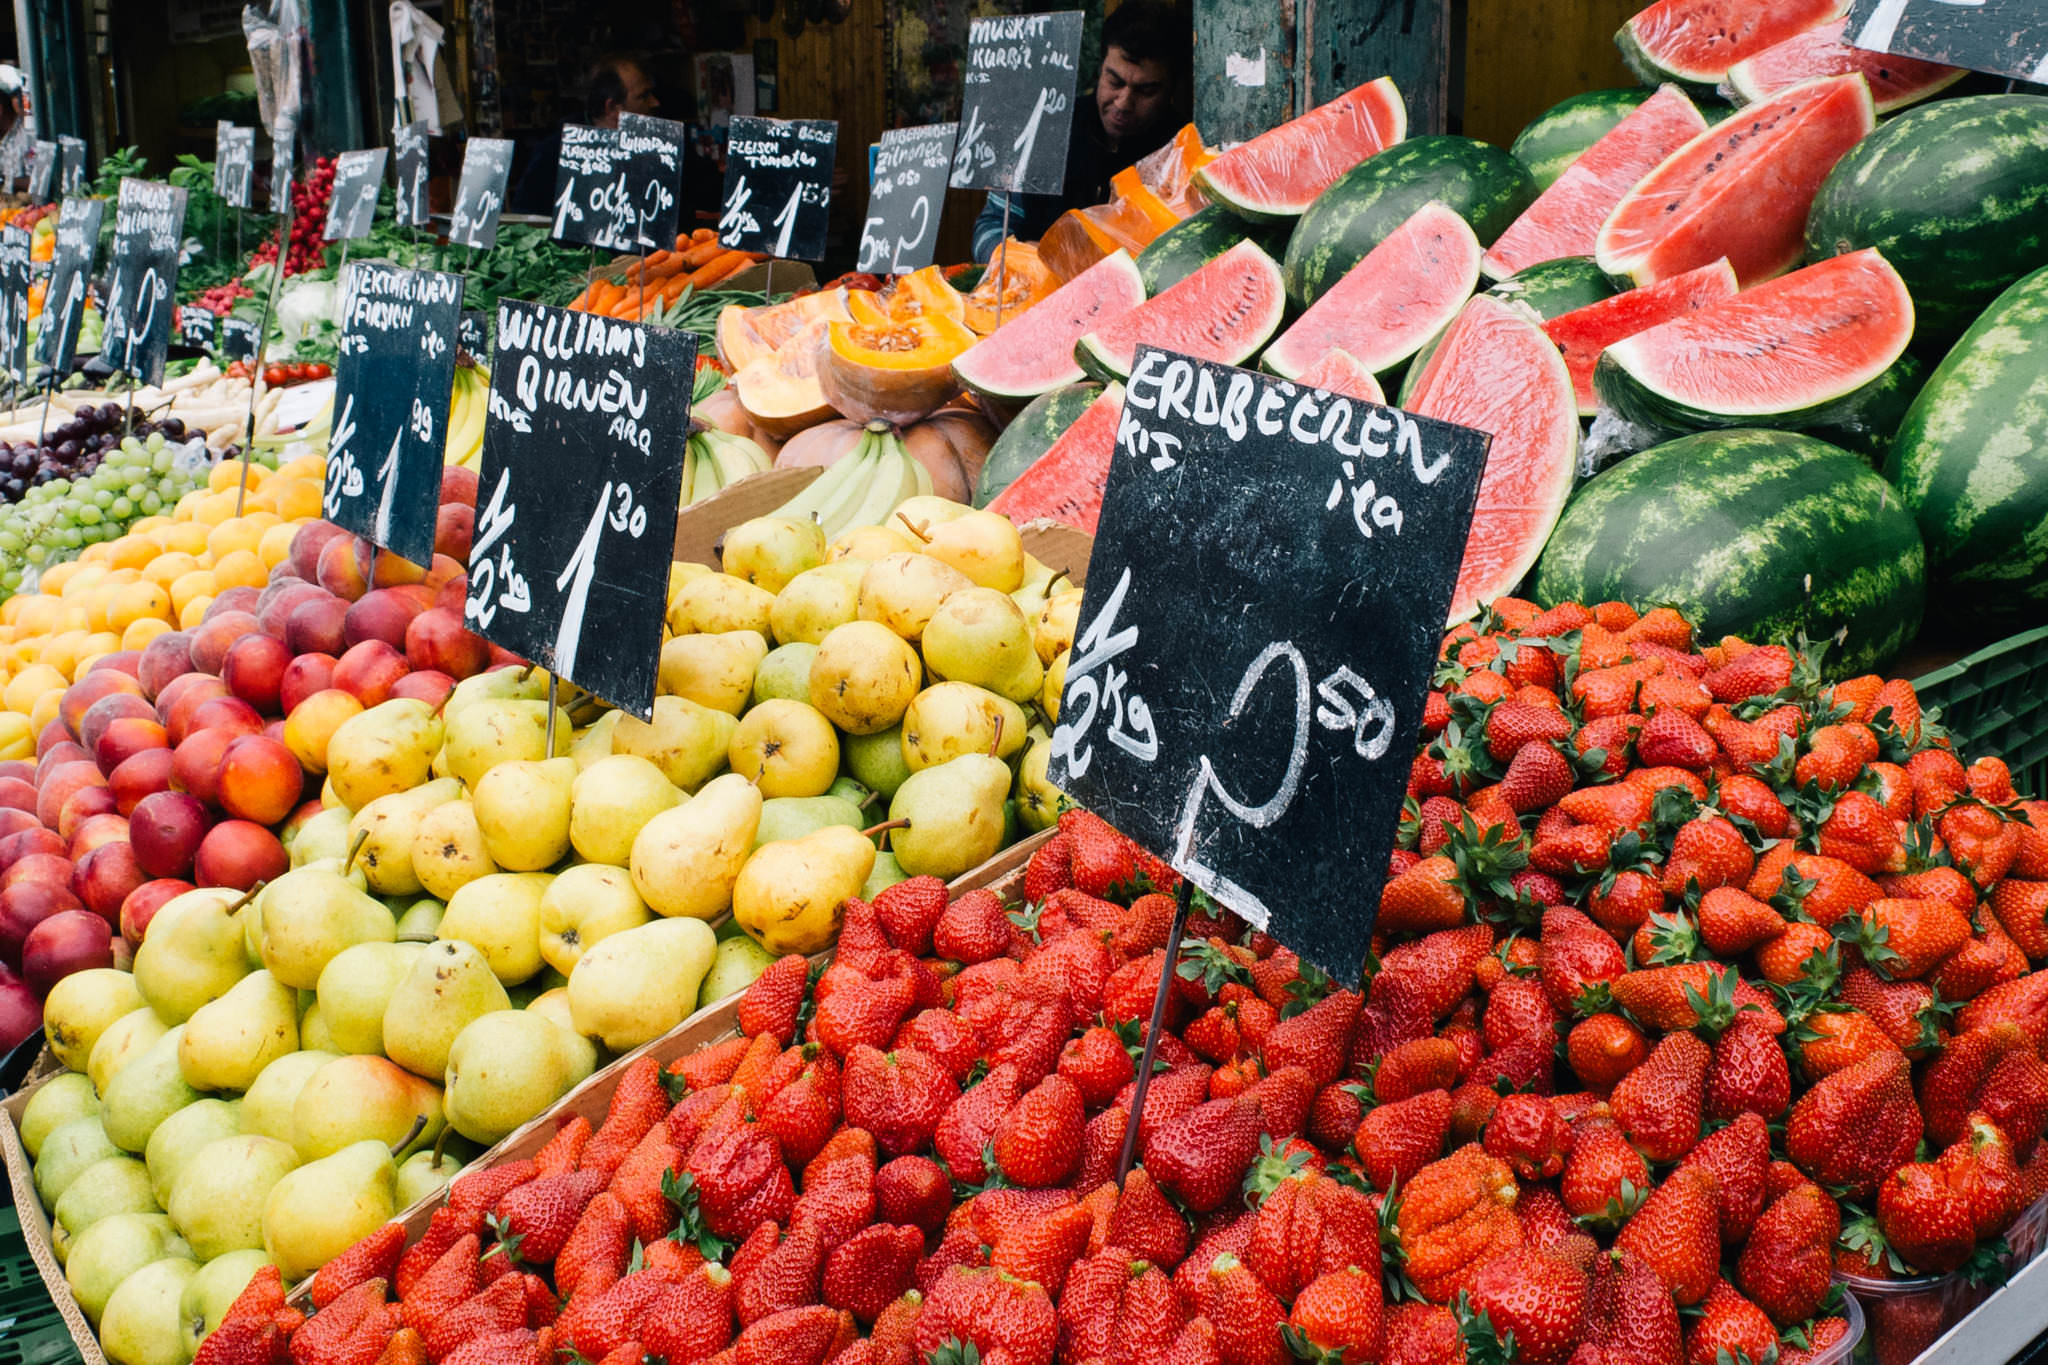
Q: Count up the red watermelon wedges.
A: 13